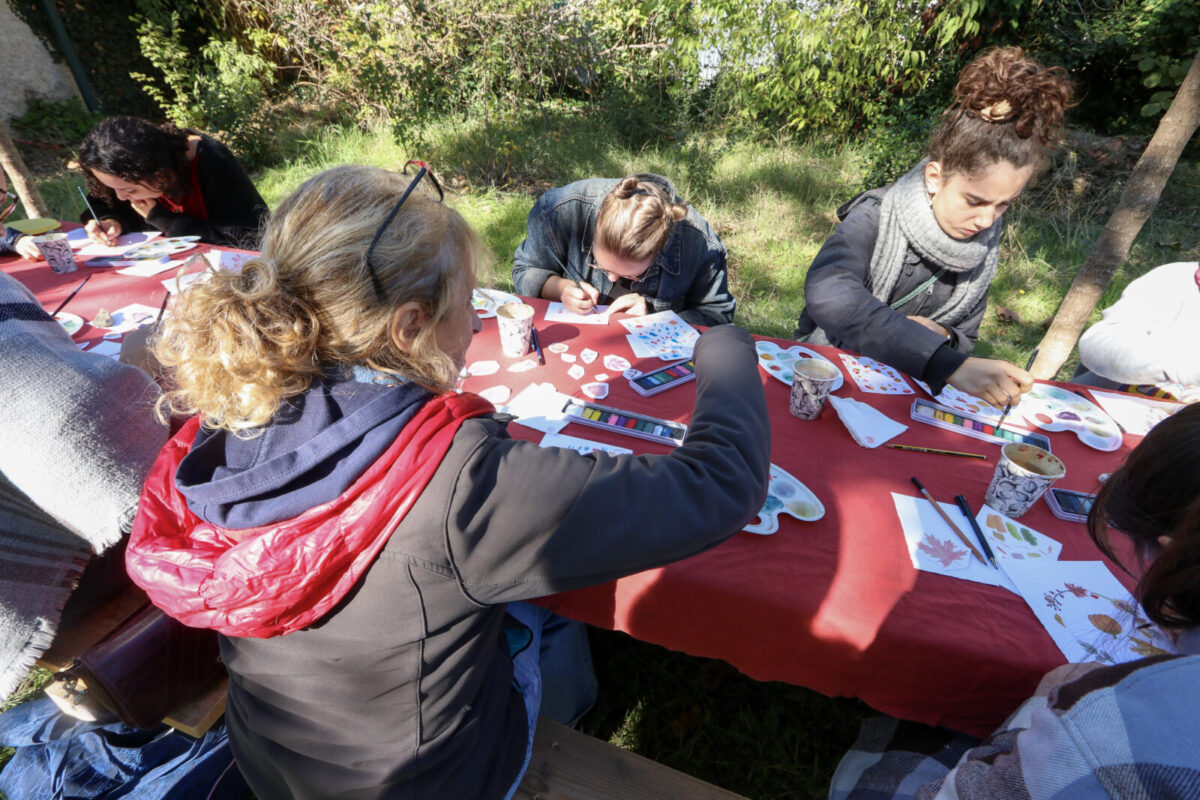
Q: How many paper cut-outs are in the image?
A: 11